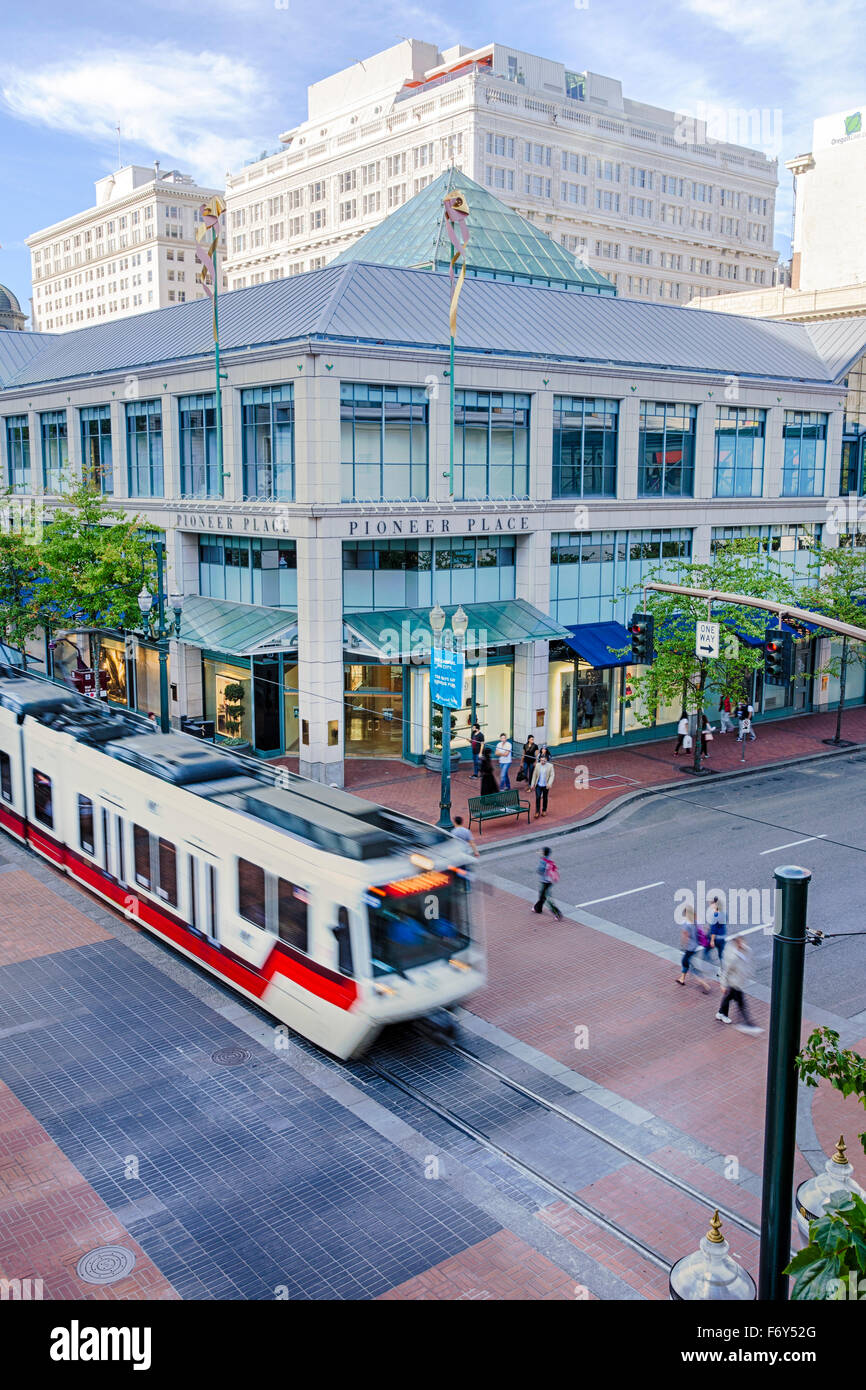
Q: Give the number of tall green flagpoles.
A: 2